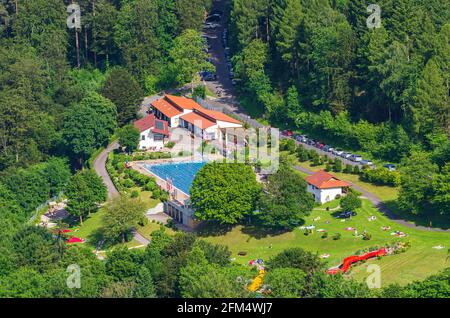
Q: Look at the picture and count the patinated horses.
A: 0